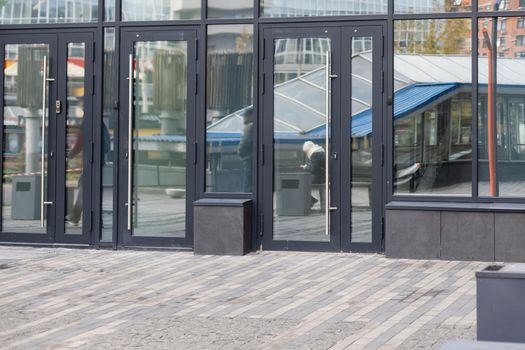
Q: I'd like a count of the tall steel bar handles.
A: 3